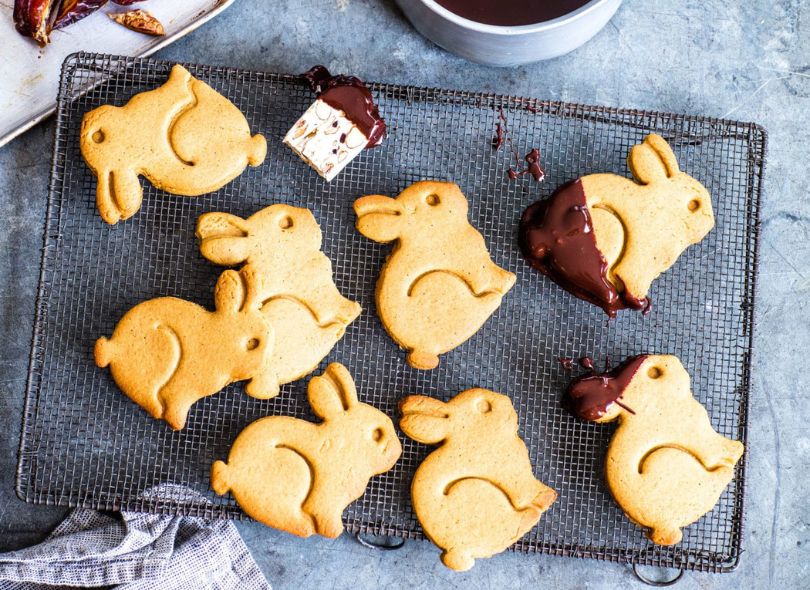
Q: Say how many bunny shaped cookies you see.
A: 8